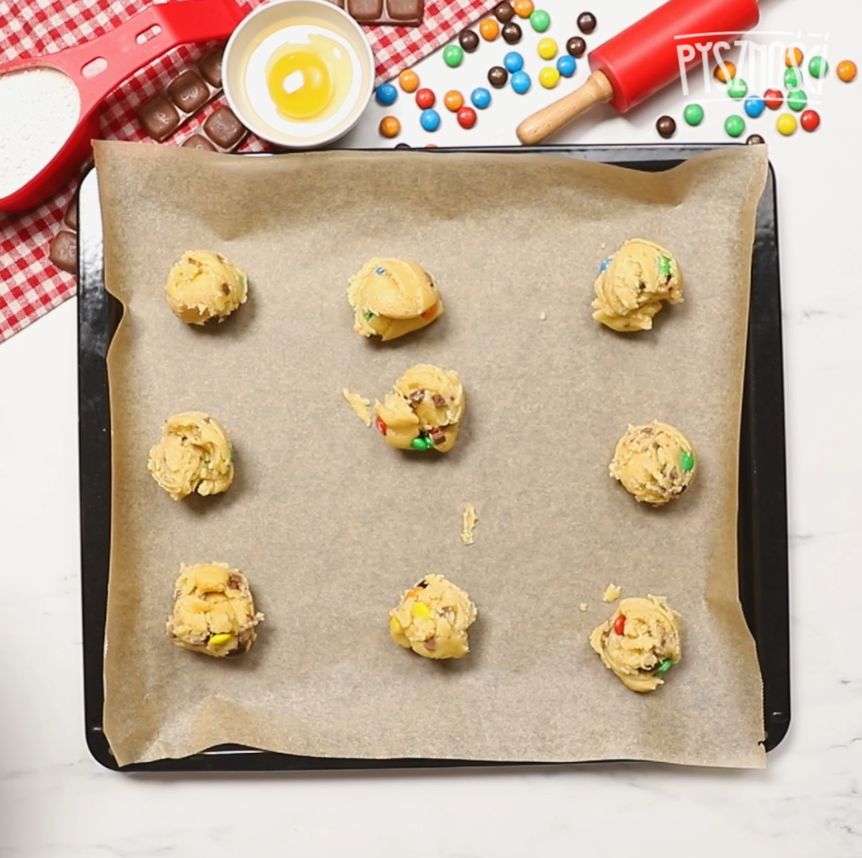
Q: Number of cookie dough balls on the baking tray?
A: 9